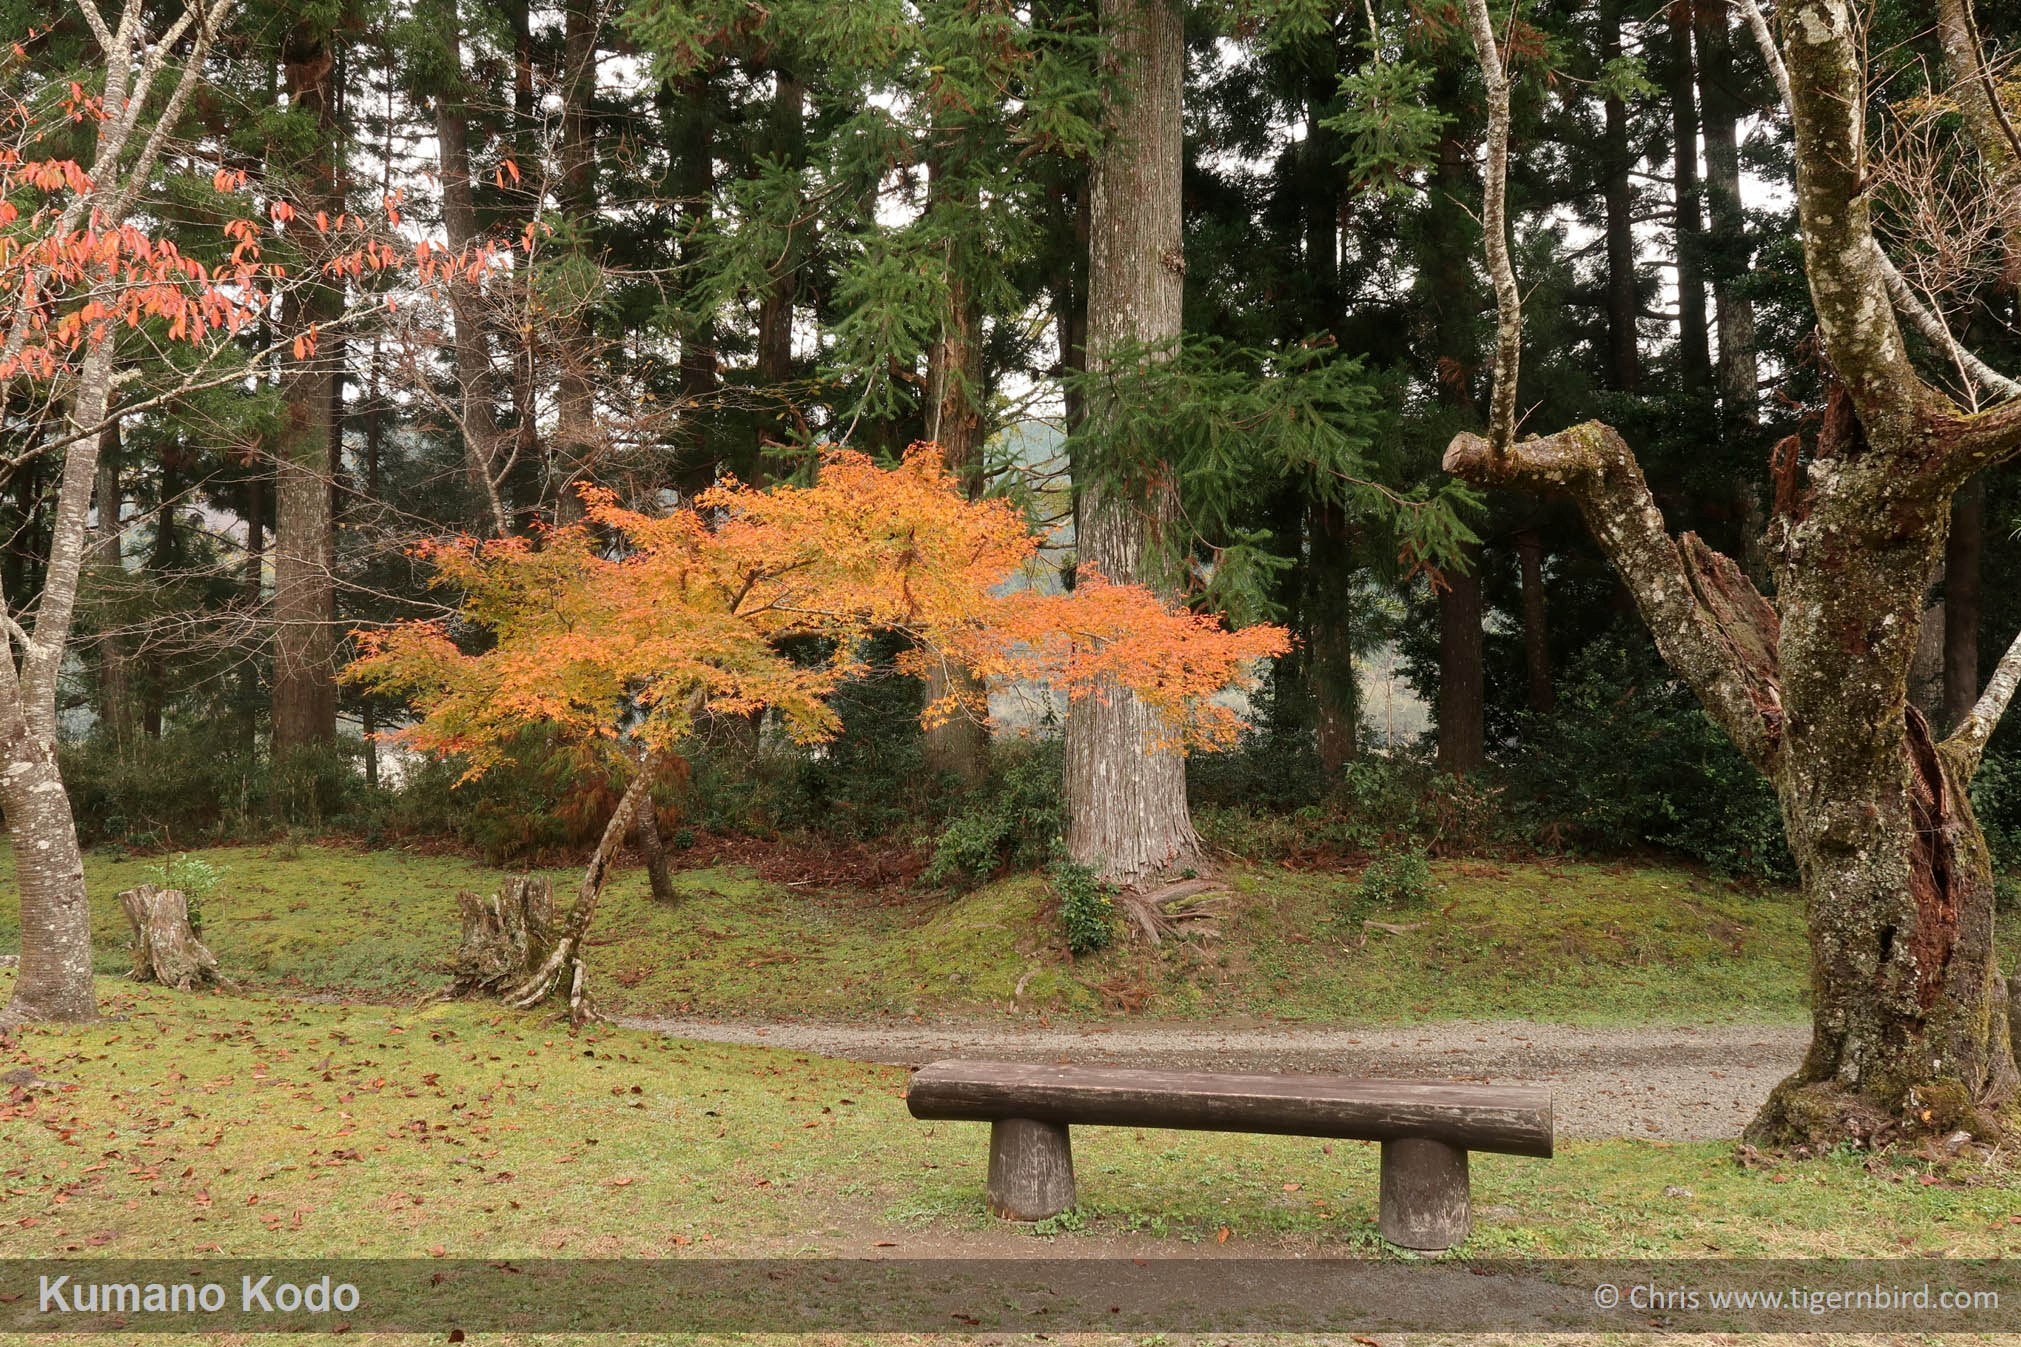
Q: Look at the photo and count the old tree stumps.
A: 2